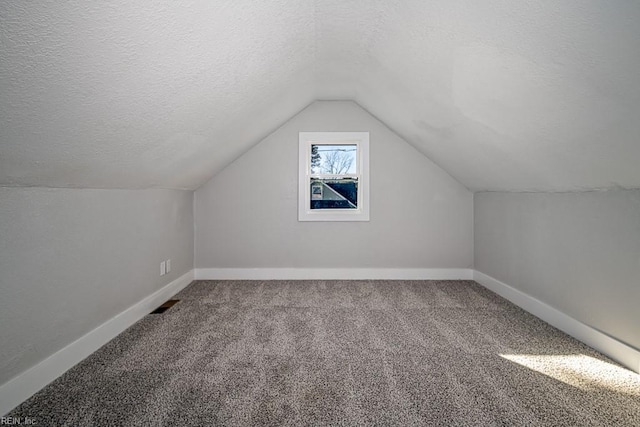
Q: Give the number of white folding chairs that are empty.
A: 0